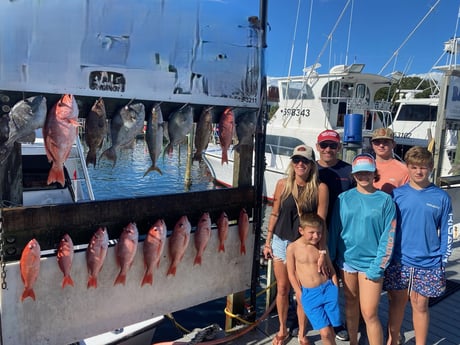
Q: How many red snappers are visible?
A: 11